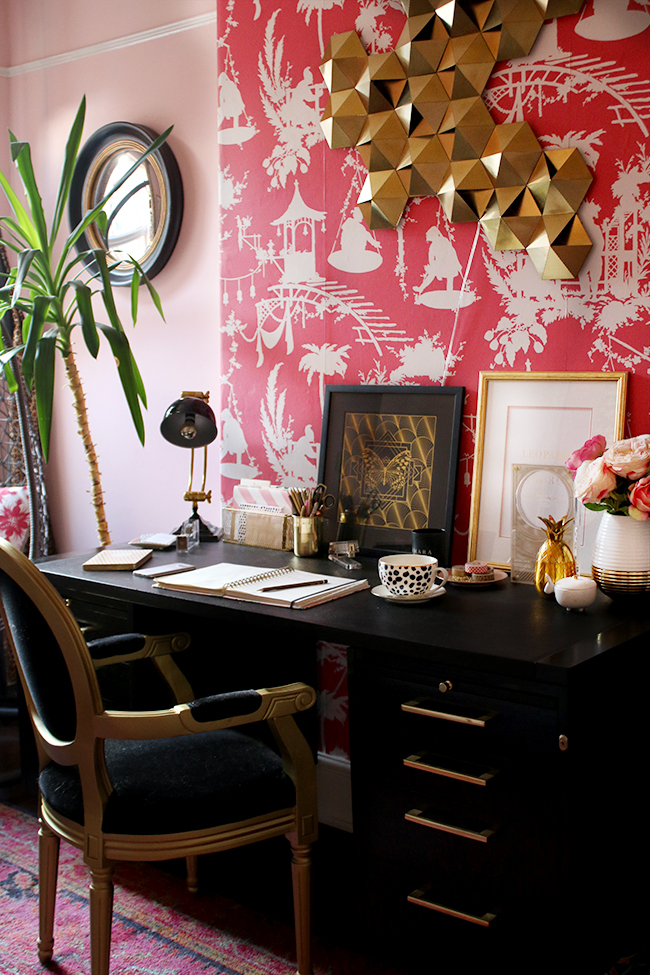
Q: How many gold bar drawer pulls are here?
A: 4